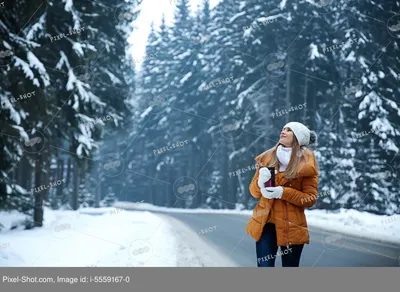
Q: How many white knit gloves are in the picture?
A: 2